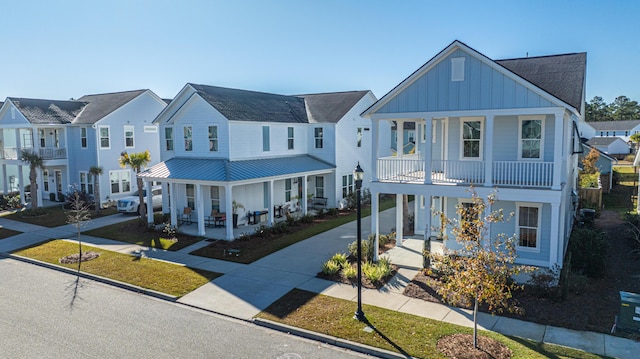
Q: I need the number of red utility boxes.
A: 0